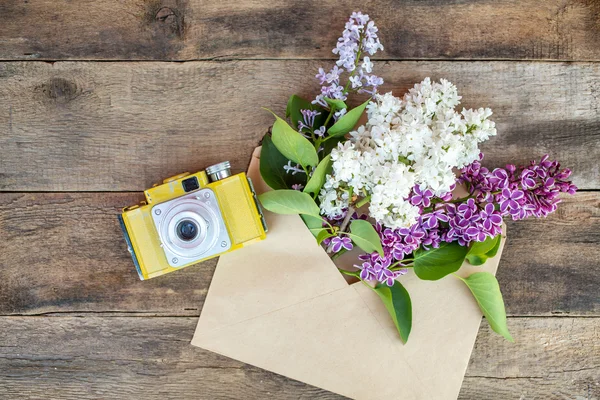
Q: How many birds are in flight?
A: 0